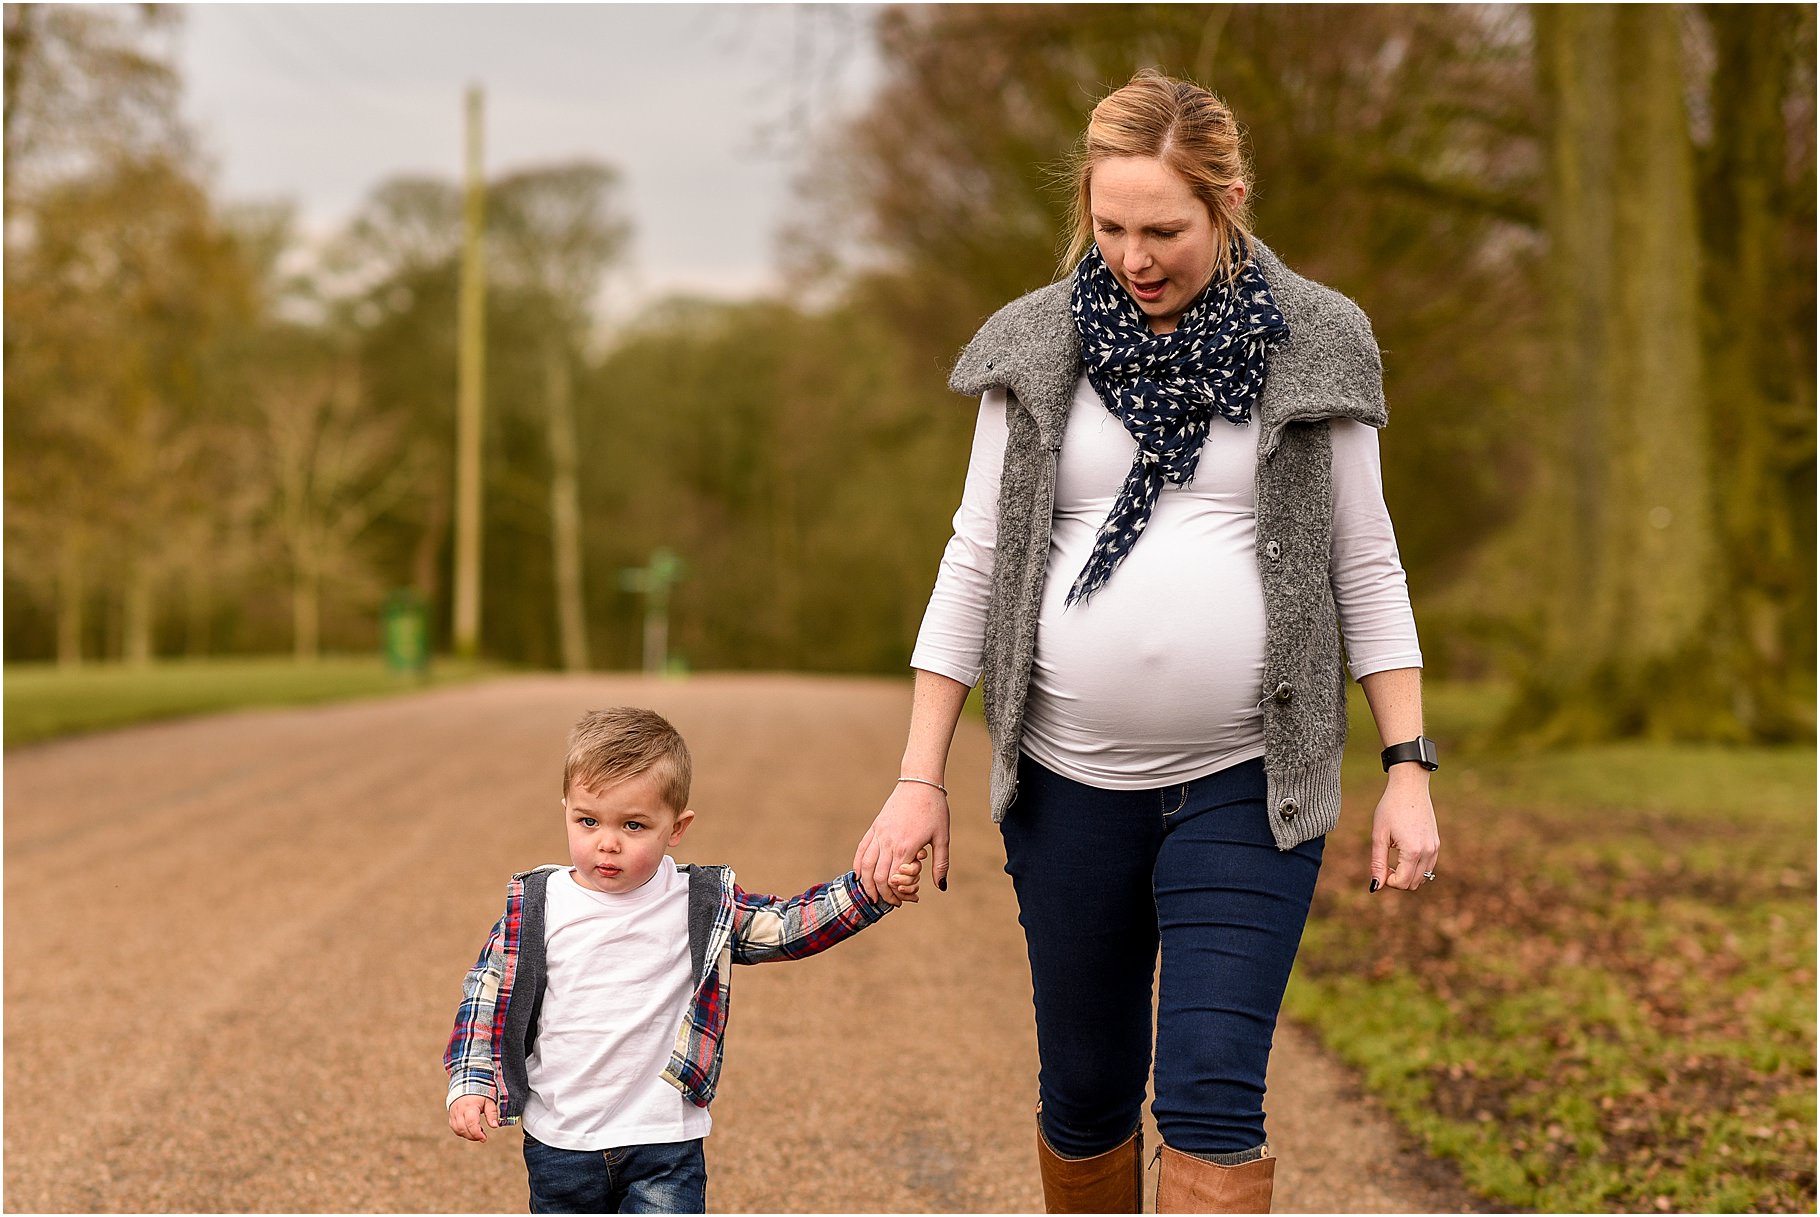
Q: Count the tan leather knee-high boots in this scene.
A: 2